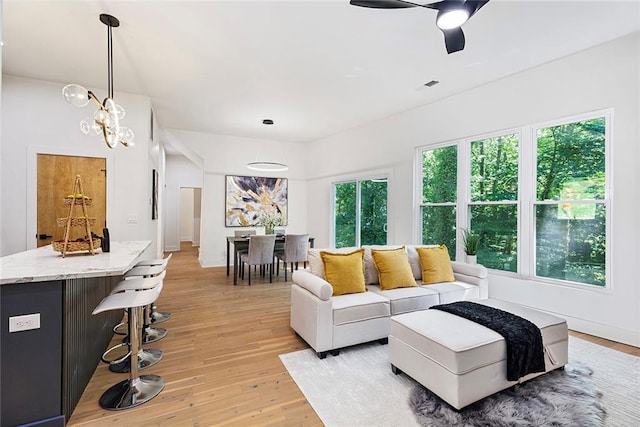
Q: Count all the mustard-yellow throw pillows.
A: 3